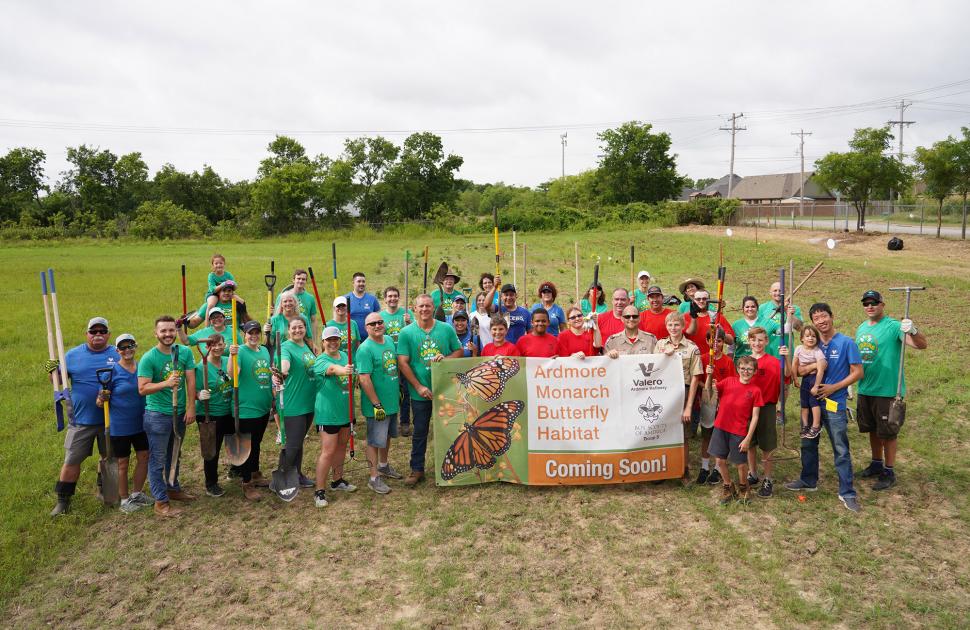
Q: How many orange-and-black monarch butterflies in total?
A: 2